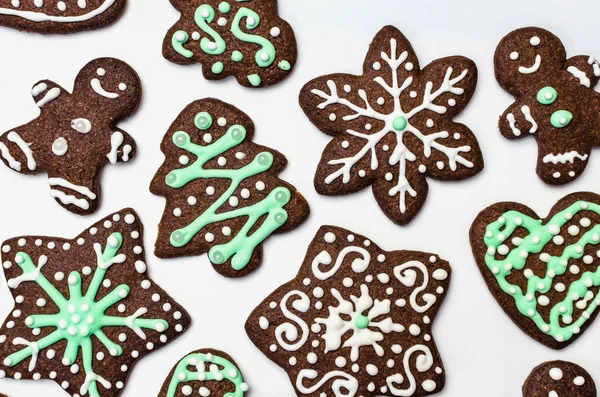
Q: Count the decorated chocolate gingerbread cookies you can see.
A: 11